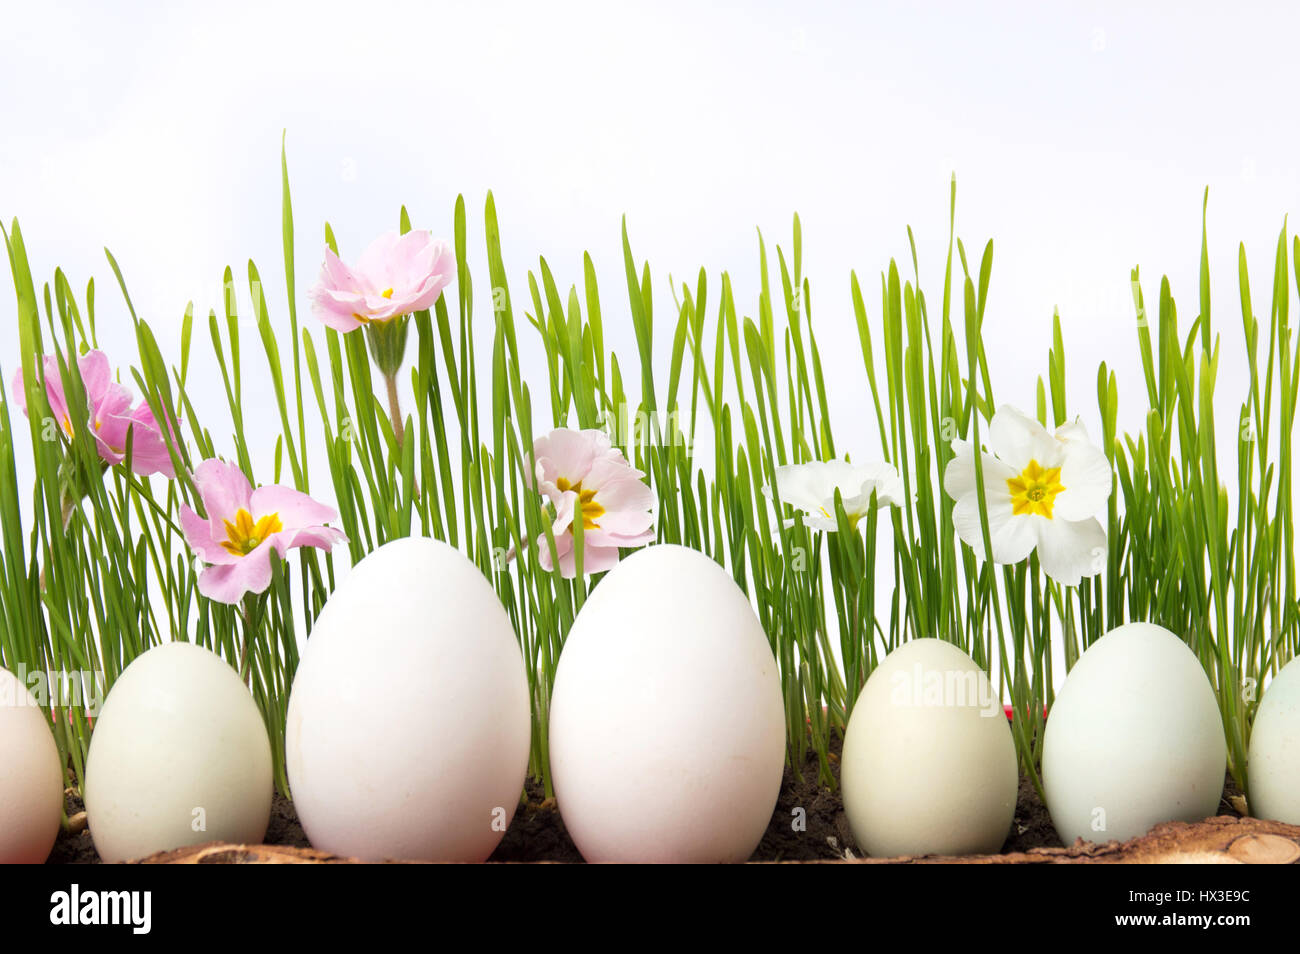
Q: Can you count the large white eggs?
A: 2